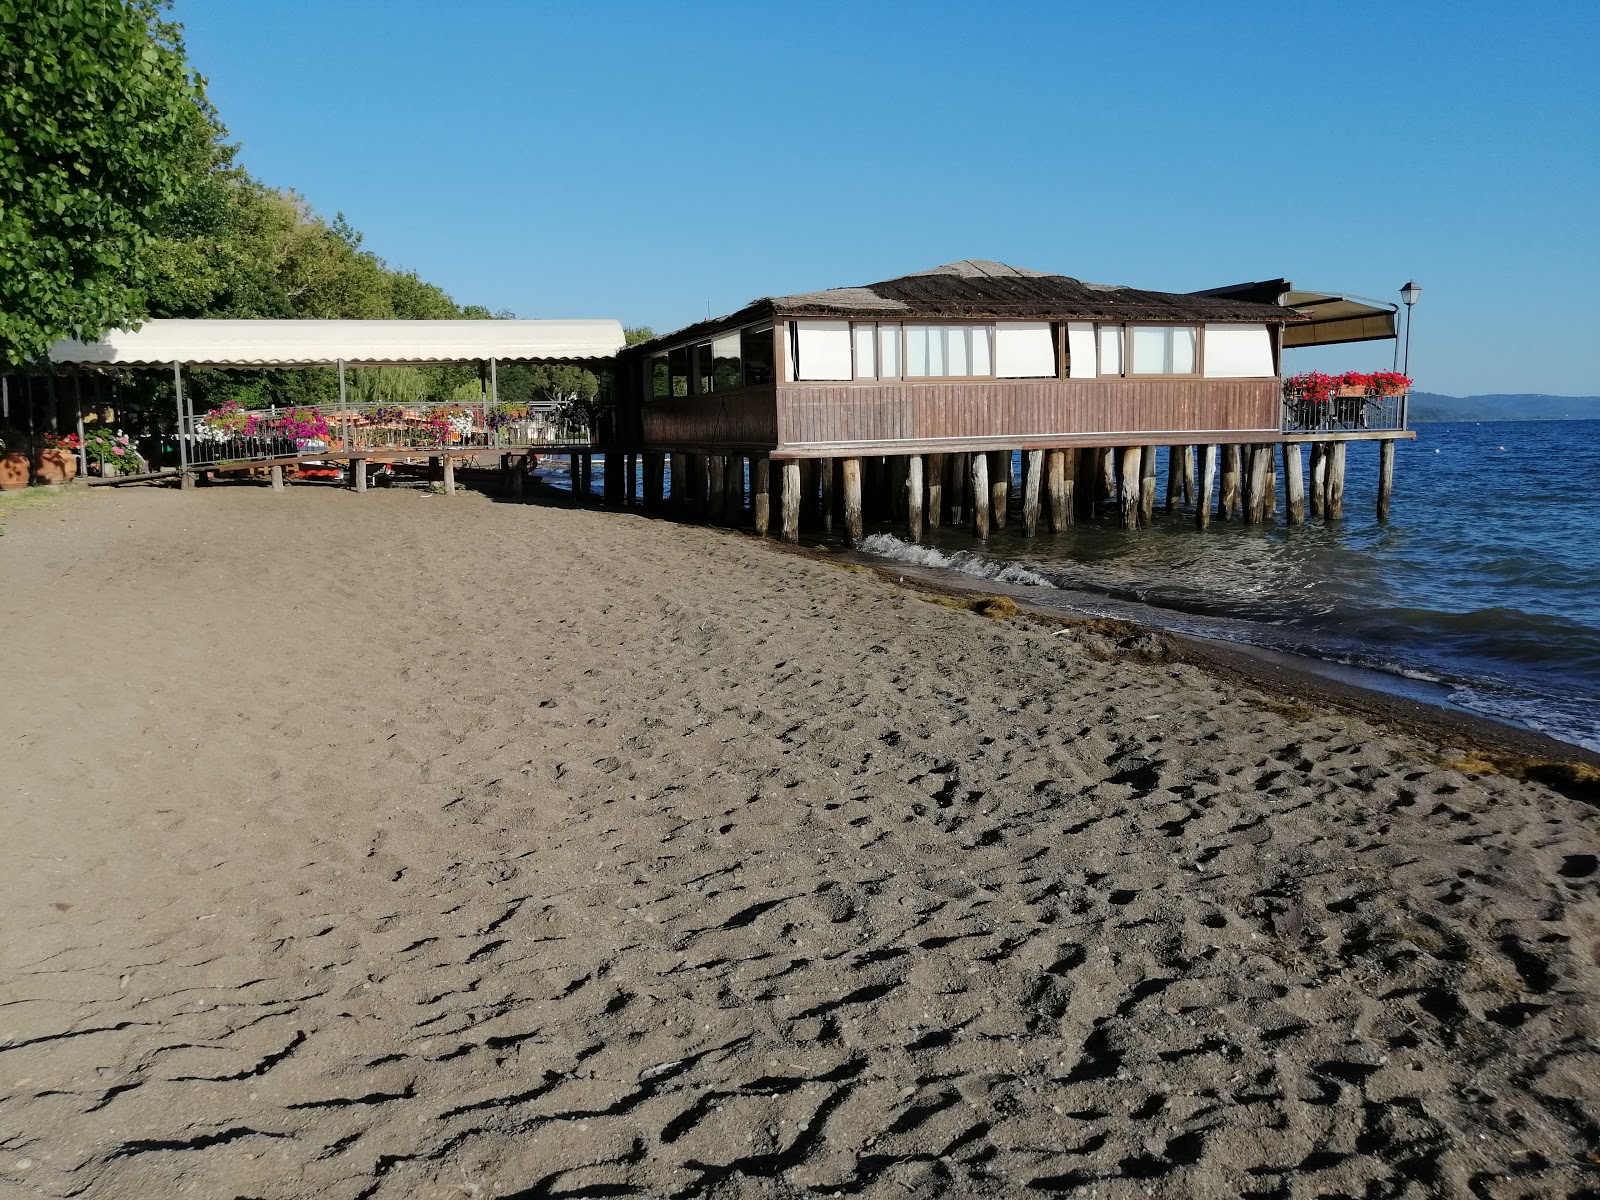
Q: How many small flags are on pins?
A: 0